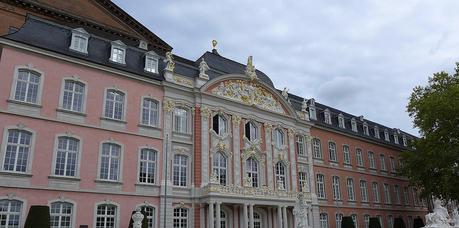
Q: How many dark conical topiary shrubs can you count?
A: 6